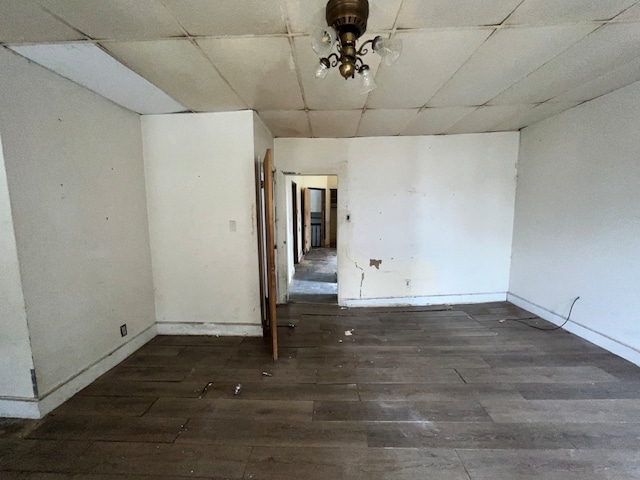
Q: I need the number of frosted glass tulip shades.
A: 4